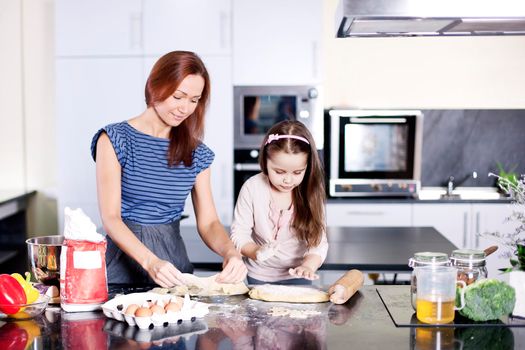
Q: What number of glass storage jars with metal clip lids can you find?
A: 2